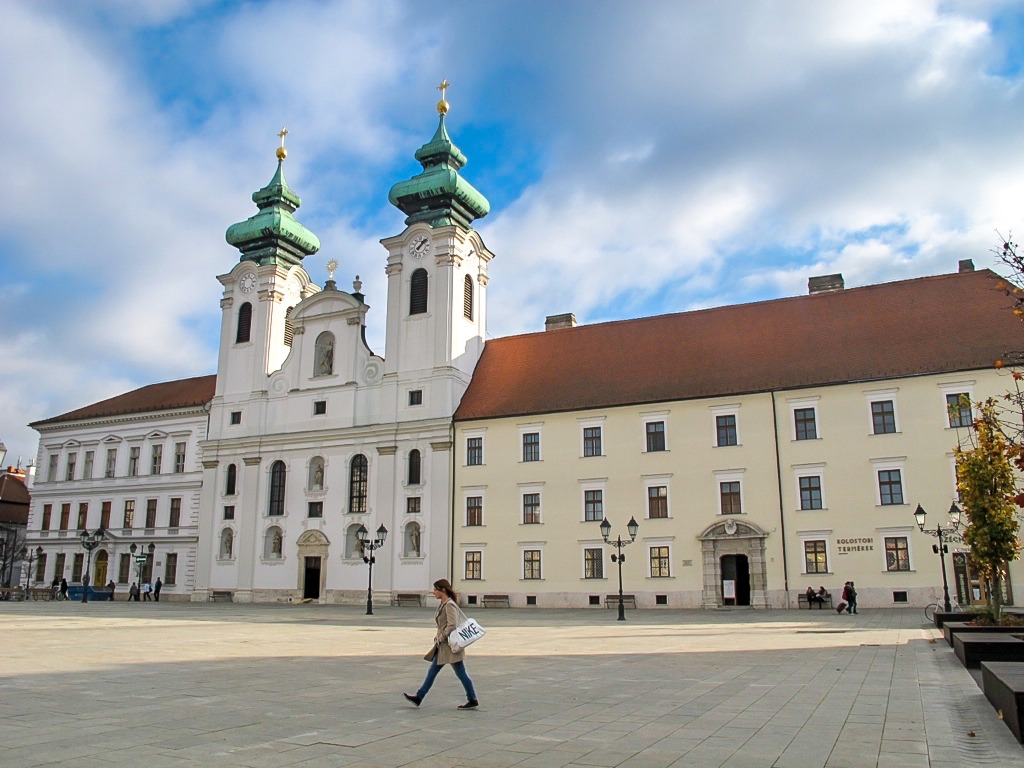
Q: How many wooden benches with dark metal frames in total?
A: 5